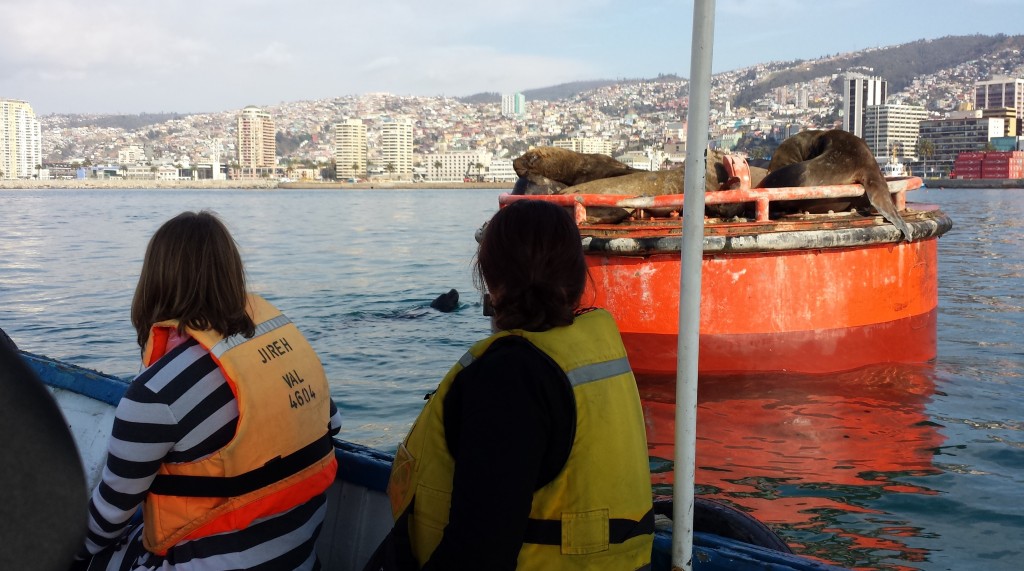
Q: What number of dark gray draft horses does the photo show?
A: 0